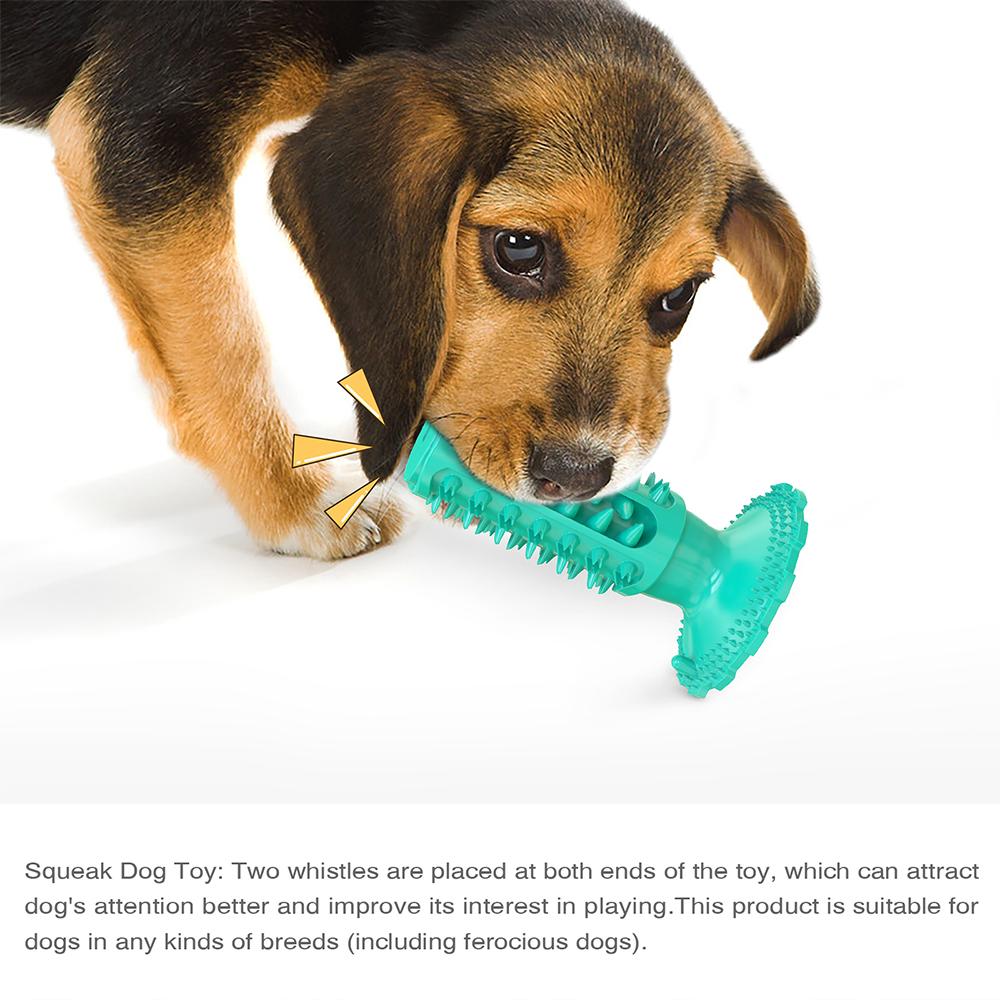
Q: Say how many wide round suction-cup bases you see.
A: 1